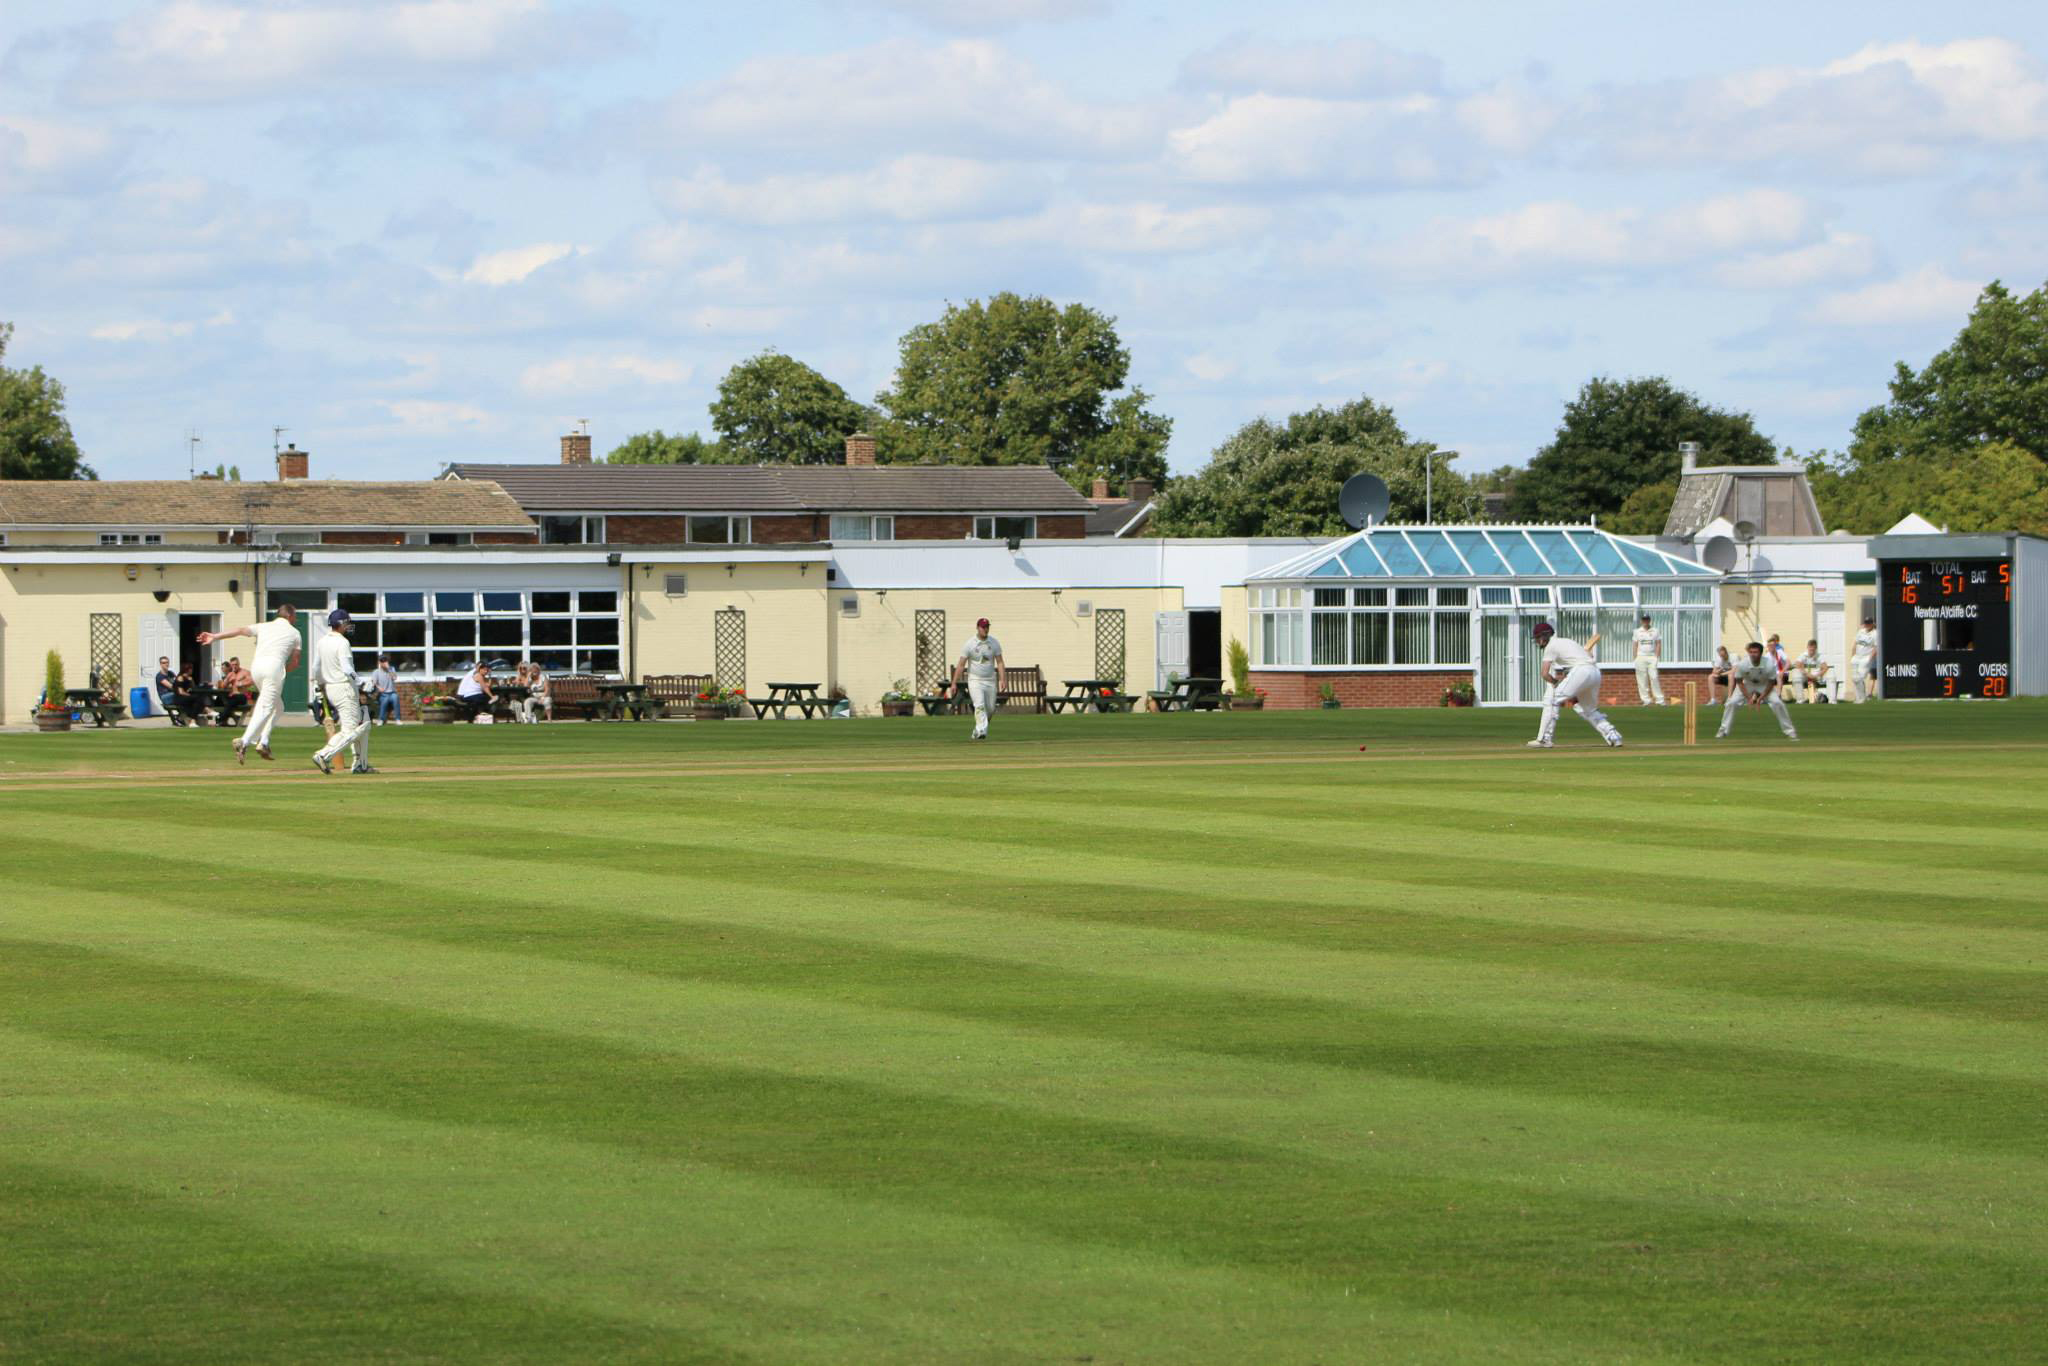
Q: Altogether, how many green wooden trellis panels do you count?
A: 4